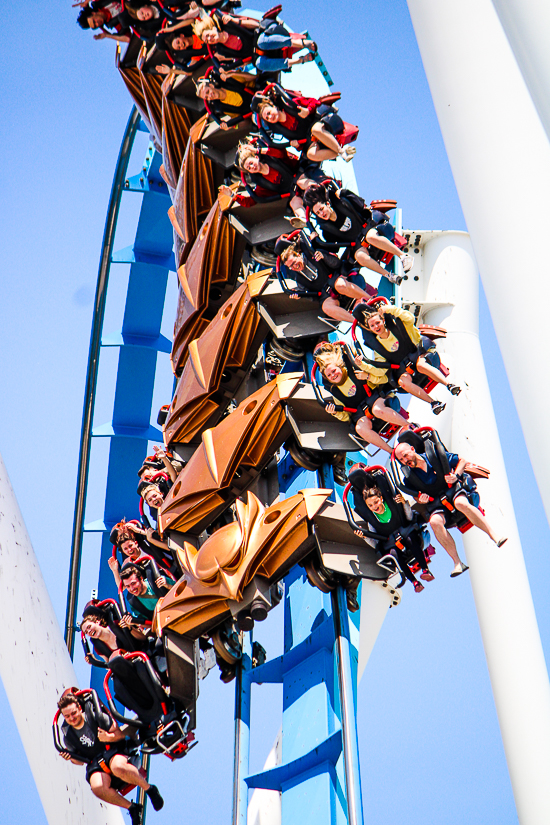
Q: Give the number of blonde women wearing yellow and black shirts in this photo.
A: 2